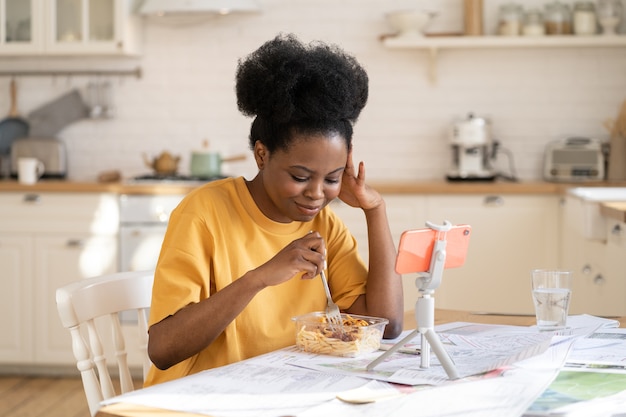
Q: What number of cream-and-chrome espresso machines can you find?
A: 1